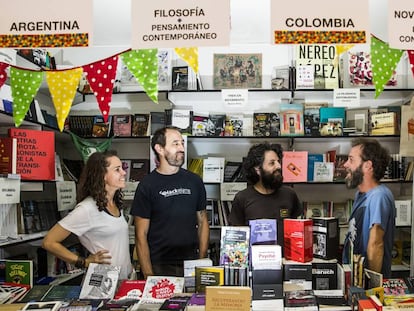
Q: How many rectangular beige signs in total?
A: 4